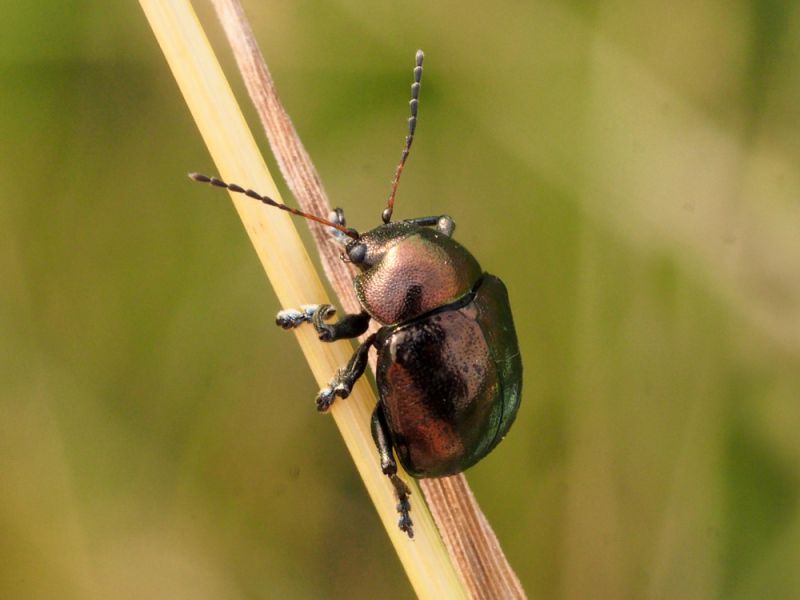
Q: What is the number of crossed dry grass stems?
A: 2